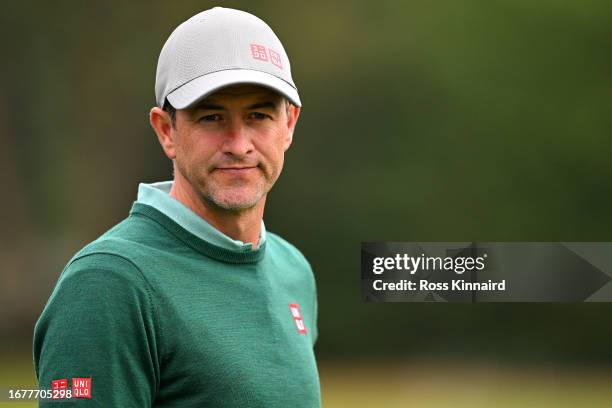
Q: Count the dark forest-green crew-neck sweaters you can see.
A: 1